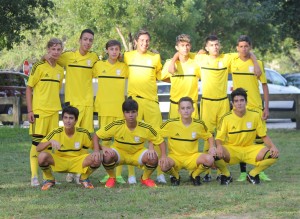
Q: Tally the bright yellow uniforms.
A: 11